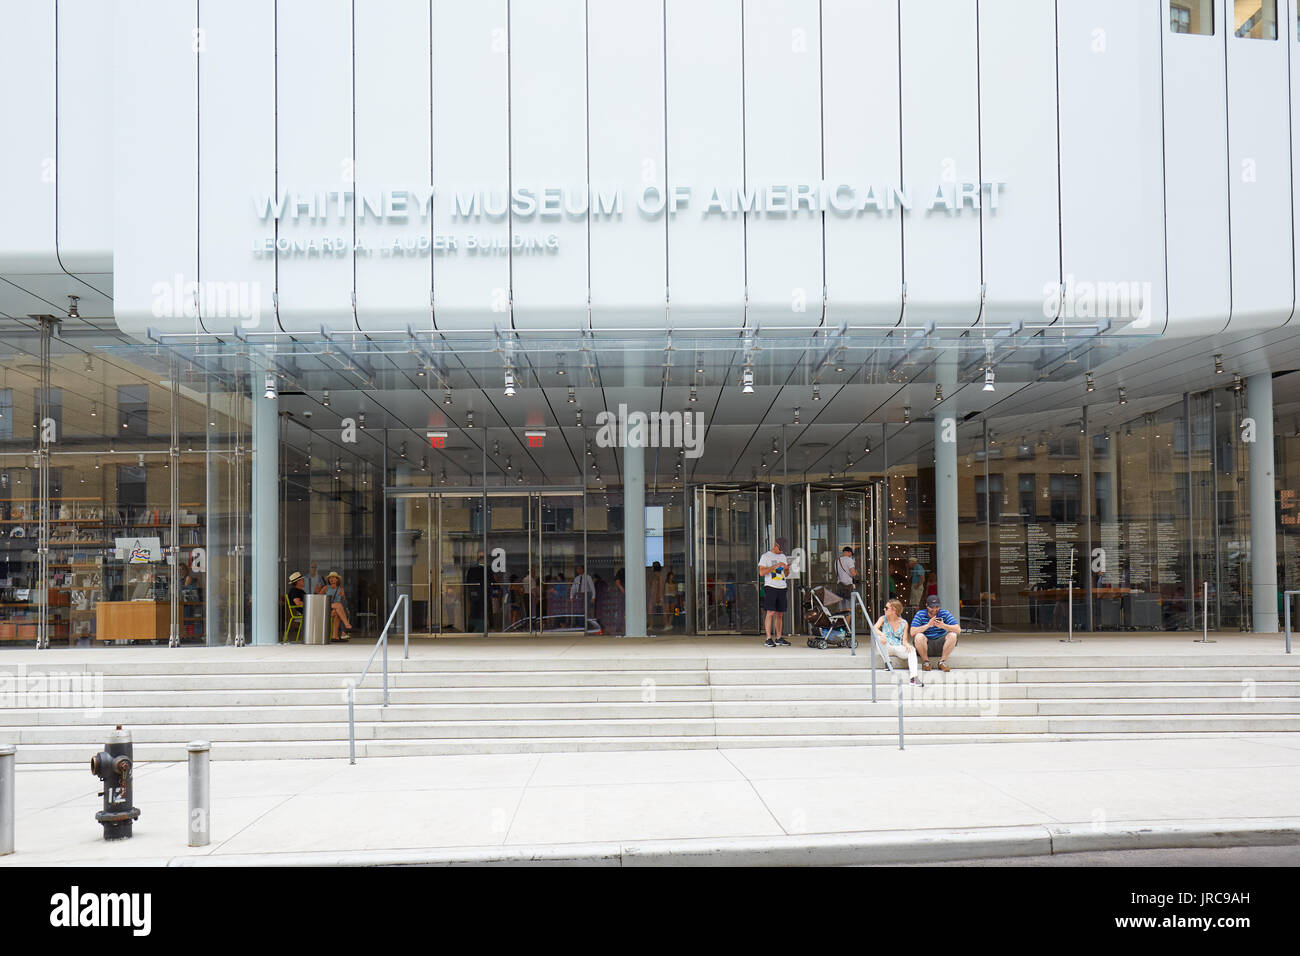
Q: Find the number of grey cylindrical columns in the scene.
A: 4